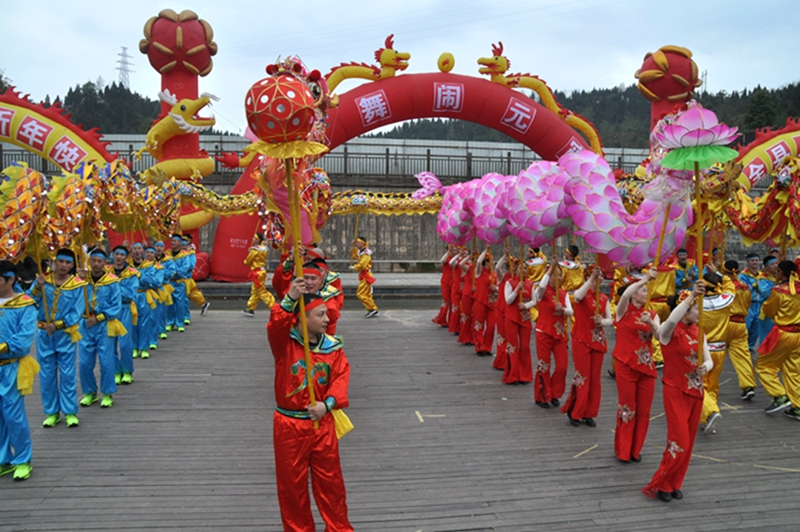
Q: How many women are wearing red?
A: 10